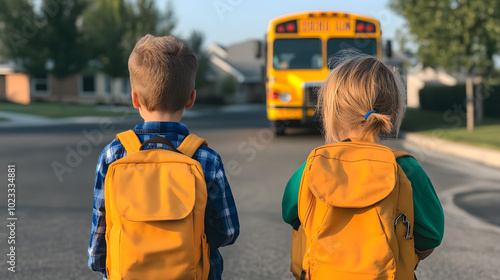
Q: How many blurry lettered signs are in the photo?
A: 1